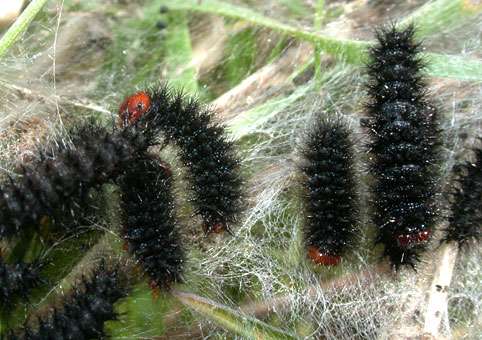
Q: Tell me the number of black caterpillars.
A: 8